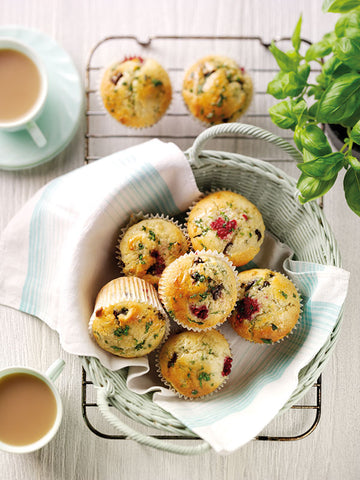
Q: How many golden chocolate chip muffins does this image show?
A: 8